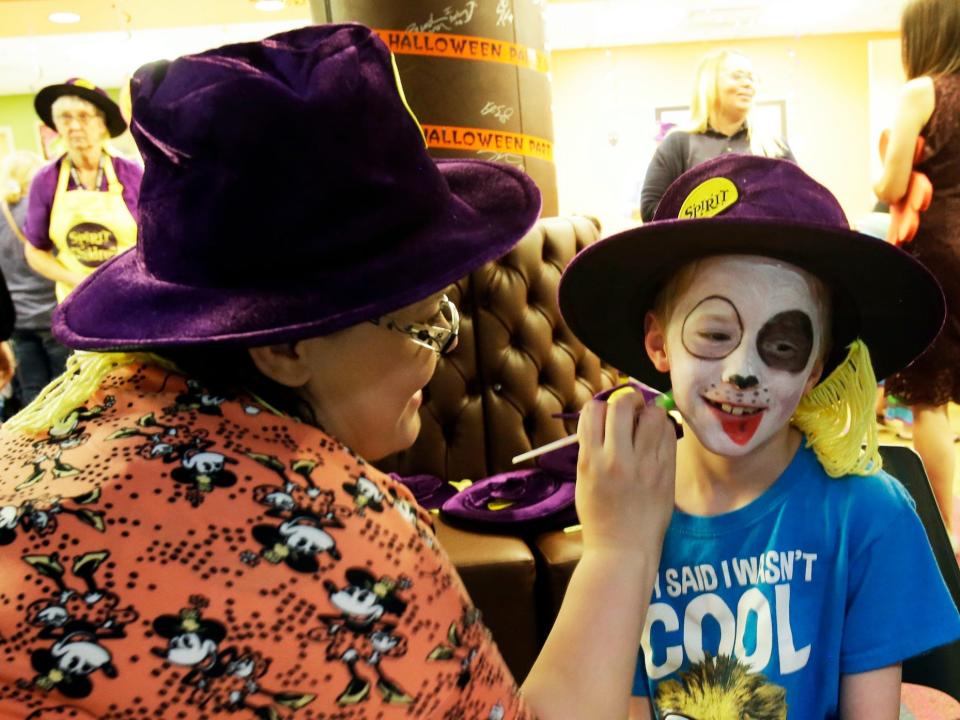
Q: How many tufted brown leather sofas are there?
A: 1